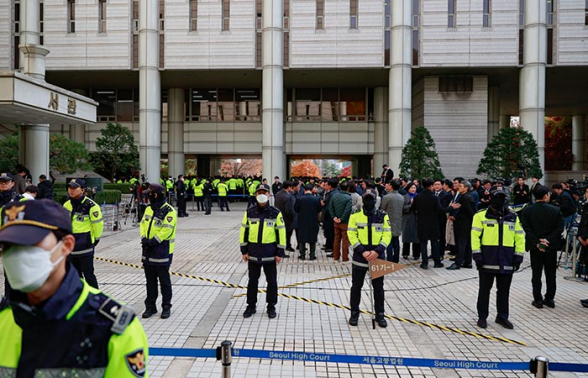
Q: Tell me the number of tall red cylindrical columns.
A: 0